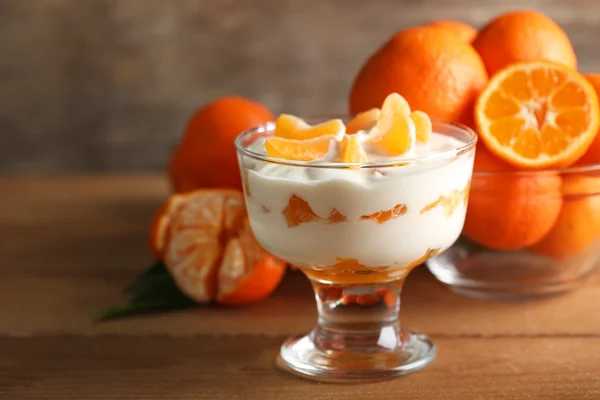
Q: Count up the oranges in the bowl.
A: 7